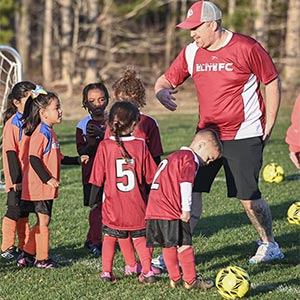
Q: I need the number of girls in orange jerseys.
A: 2